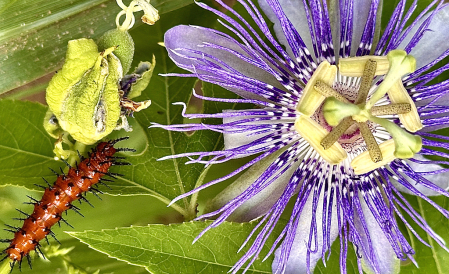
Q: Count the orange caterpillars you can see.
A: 1